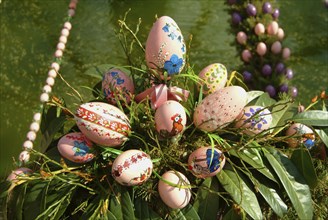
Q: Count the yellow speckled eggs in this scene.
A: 1